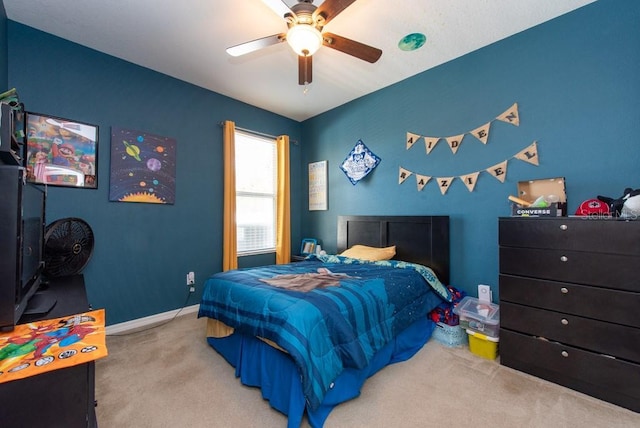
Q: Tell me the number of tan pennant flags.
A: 11